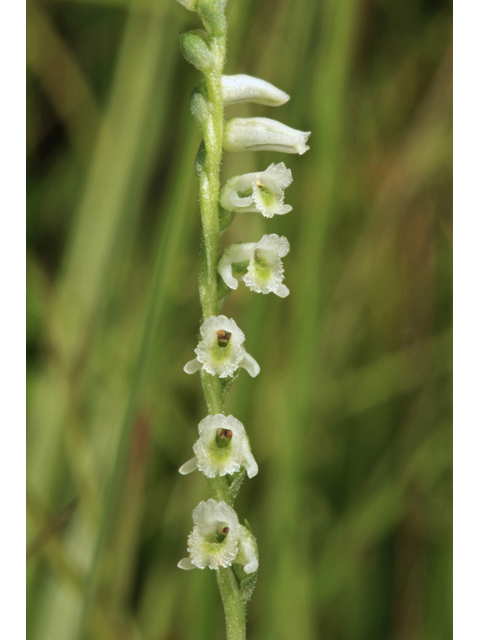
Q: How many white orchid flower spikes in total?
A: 1